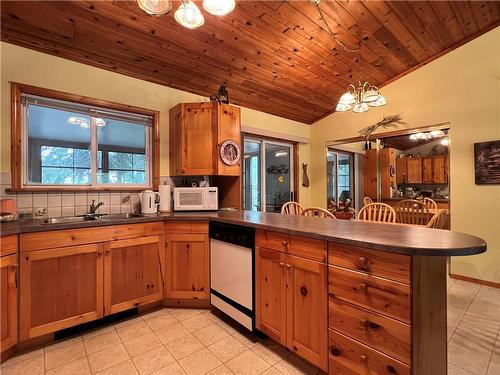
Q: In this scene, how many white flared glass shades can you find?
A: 8